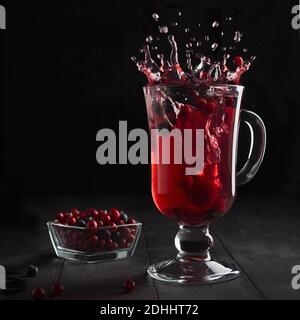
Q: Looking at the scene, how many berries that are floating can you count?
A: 1